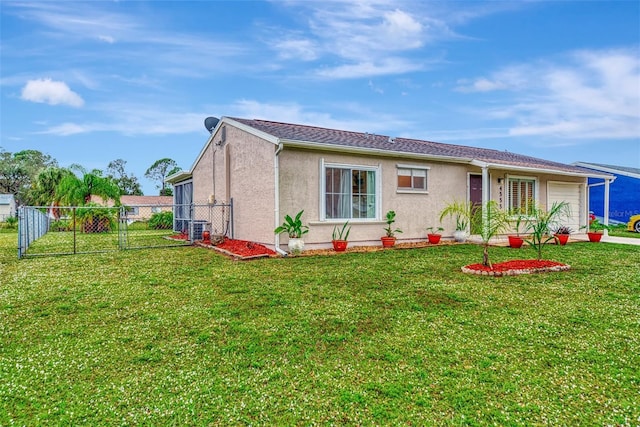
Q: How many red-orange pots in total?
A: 6